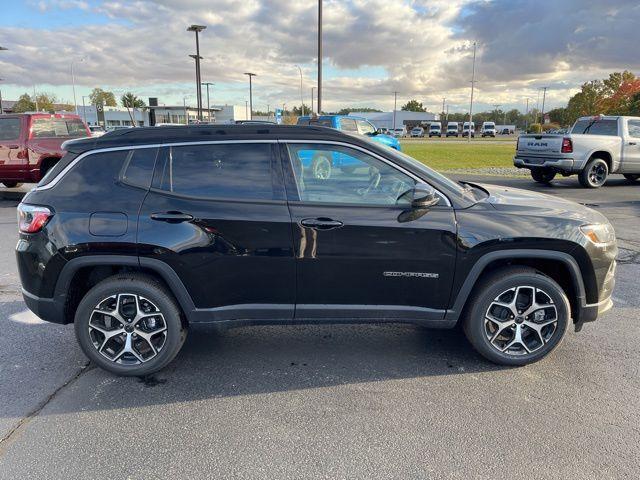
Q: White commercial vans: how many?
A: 4